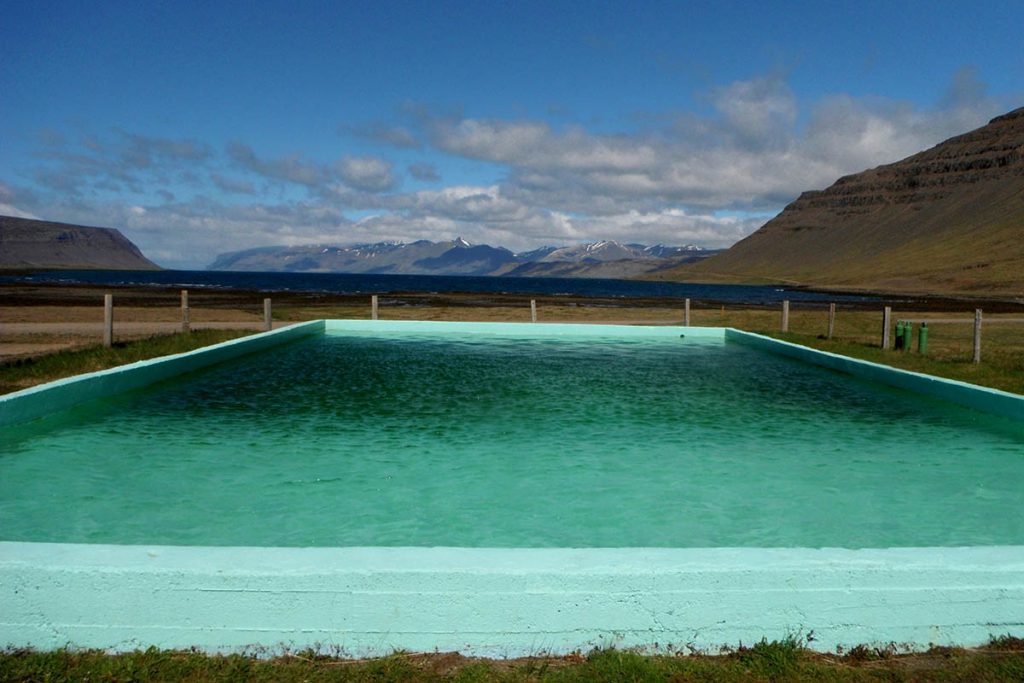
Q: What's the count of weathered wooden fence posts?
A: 10